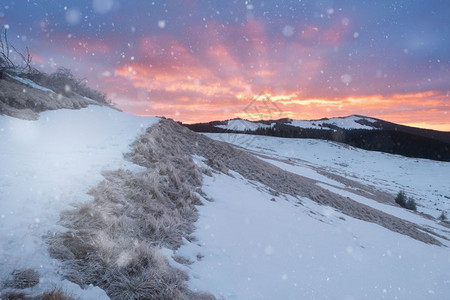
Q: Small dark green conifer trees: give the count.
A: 3